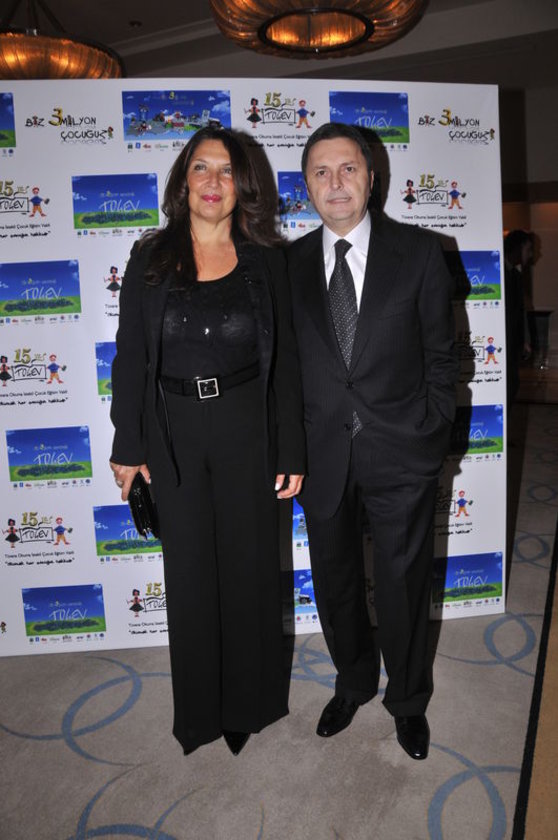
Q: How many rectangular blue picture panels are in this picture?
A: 15